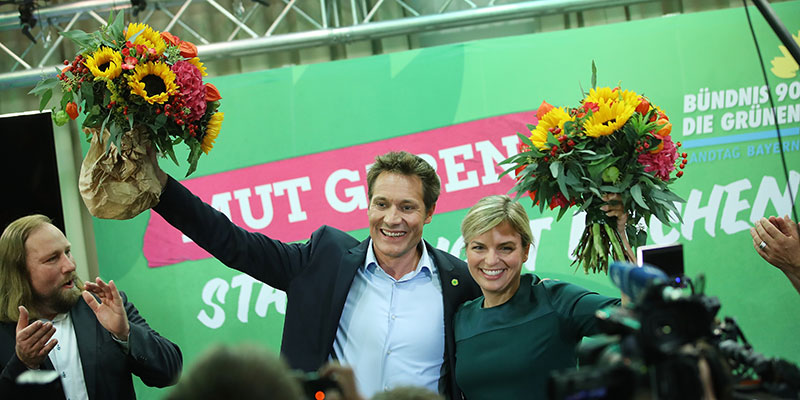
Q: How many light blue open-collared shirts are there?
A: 1